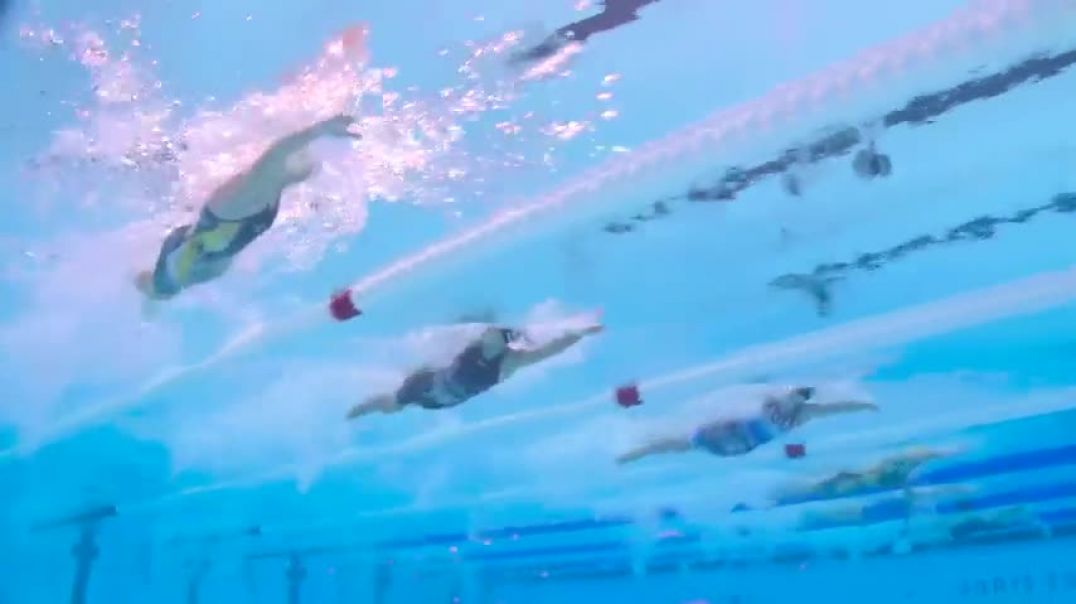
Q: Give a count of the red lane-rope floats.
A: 3